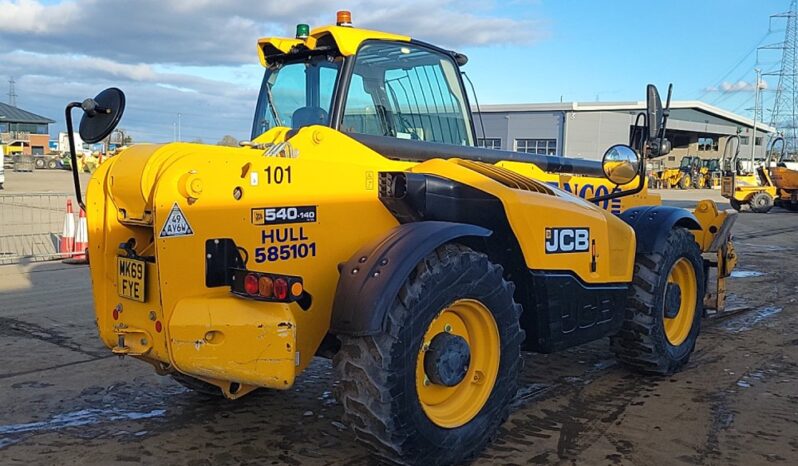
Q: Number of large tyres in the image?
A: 2